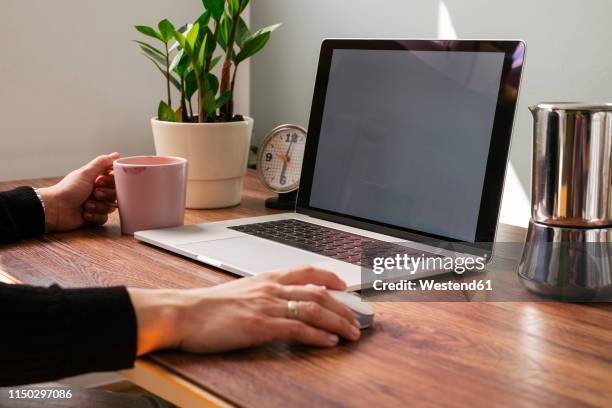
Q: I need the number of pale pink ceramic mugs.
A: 1